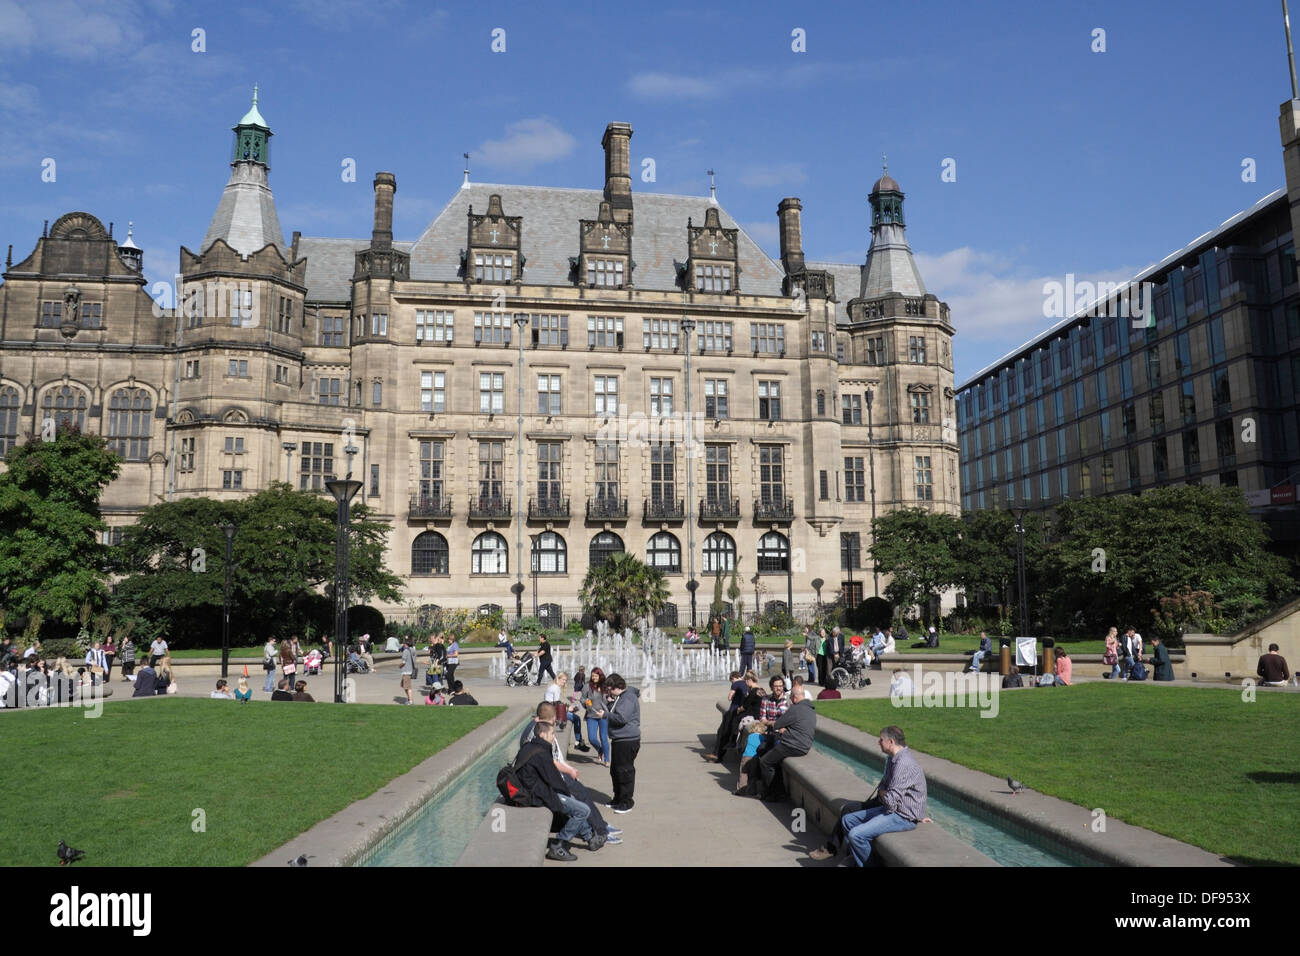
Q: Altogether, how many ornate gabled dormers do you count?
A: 3